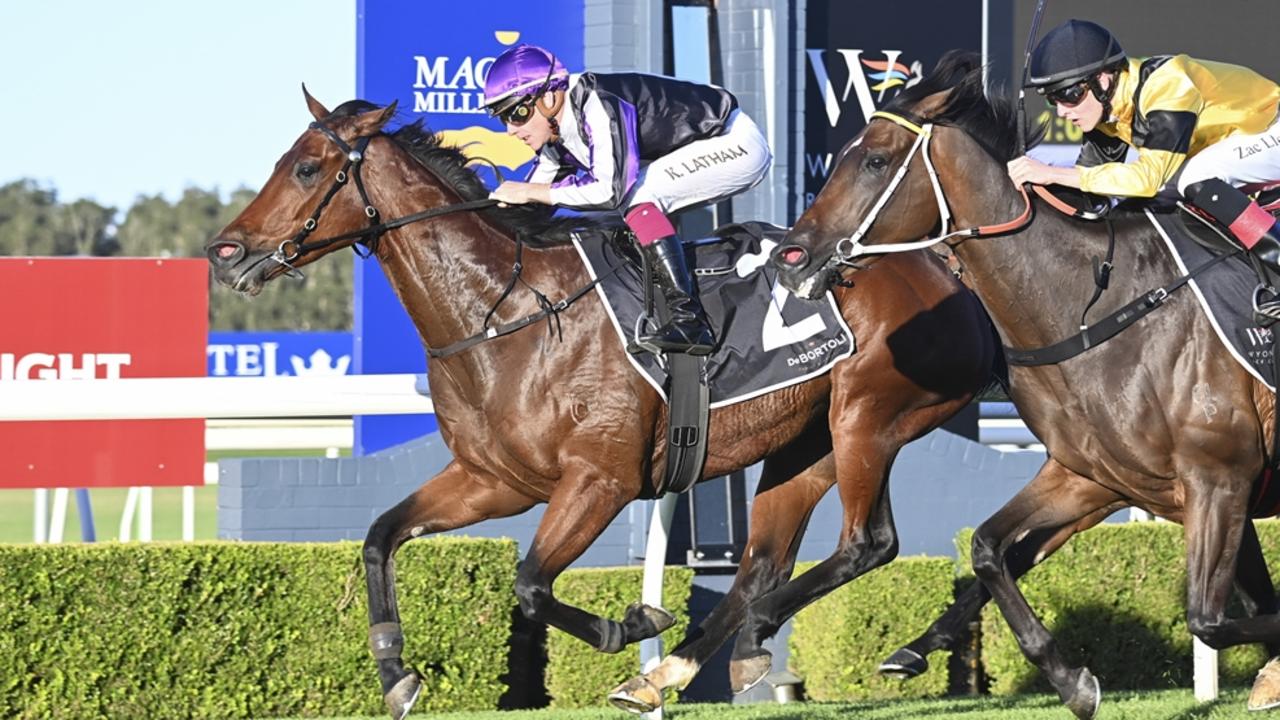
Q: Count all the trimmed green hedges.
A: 4